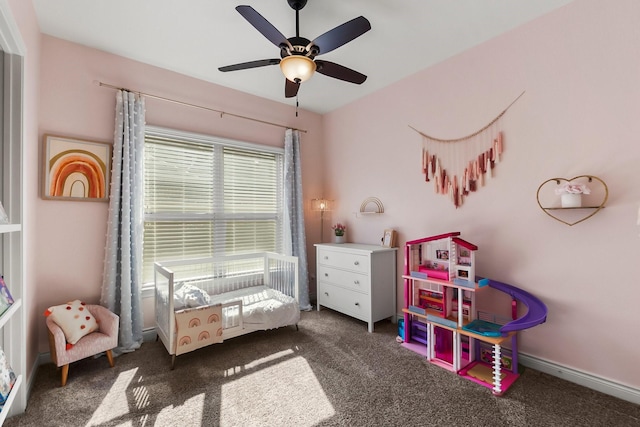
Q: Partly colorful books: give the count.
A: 2